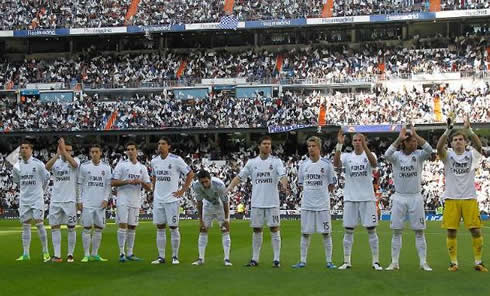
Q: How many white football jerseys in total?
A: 11